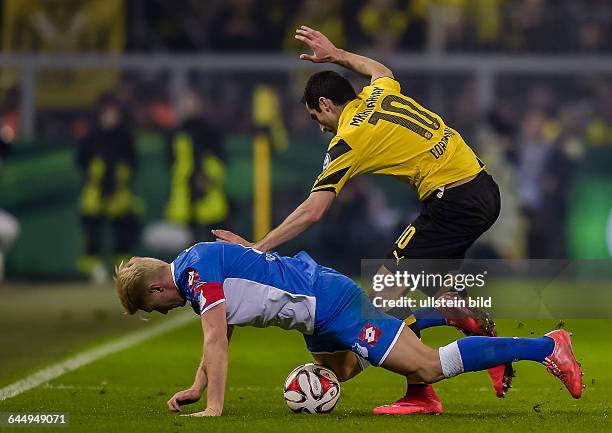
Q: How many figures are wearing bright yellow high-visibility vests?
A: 2